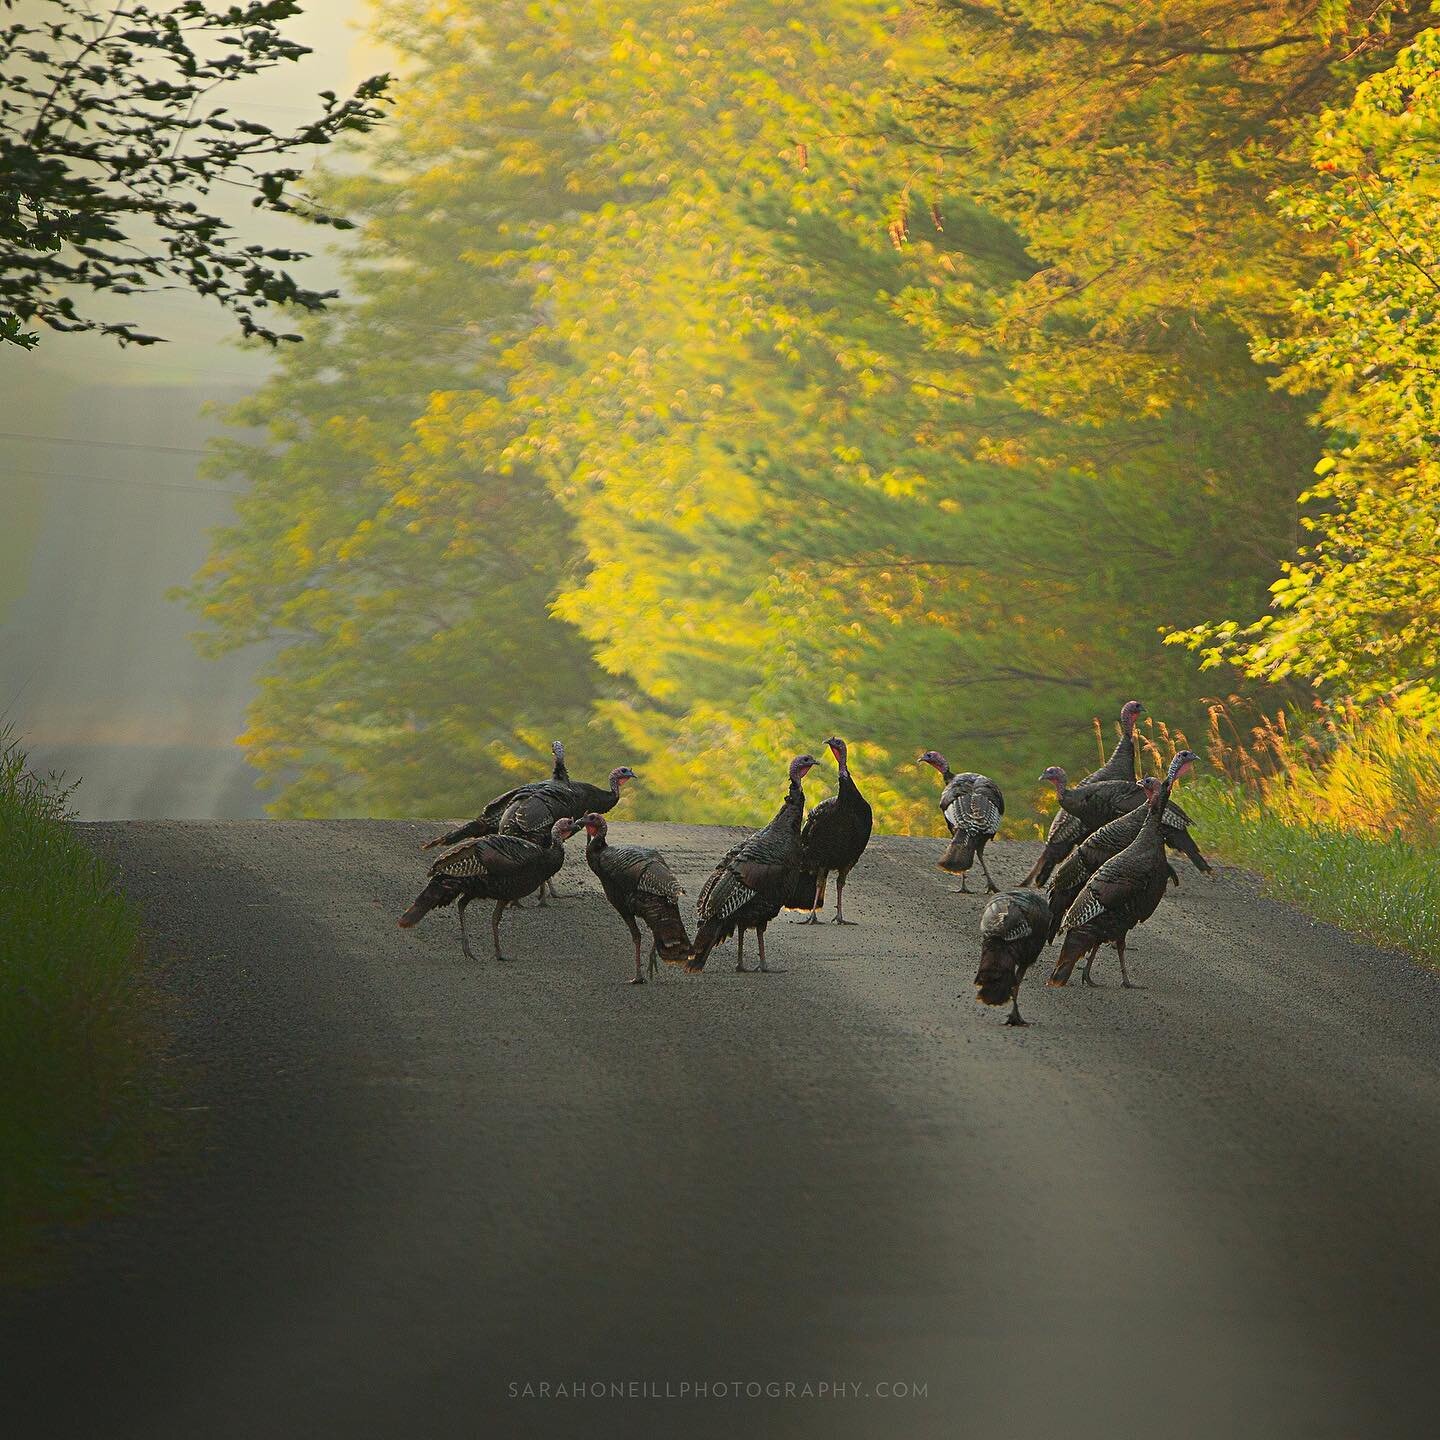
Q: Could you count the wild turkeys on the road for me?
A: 12